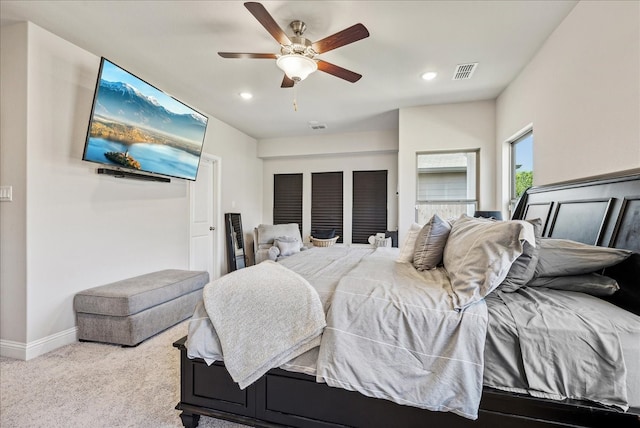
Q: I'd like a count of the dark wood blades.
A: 5